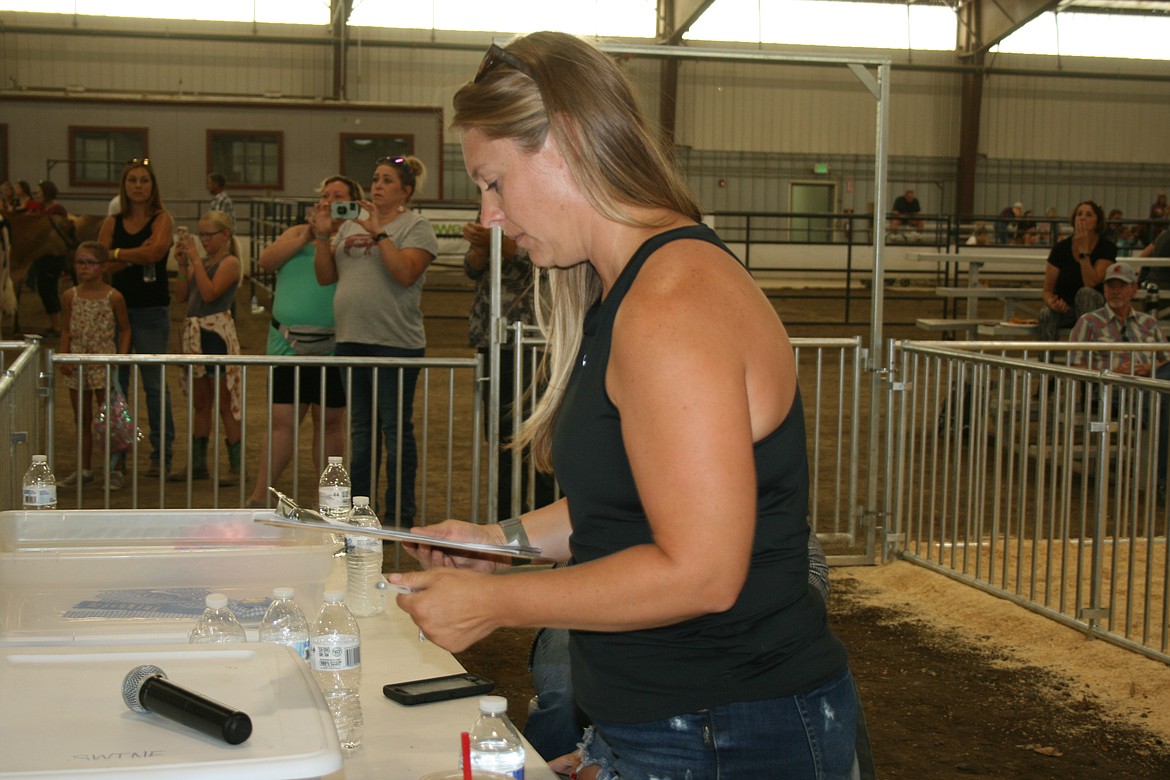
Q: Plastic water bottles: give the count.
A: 7